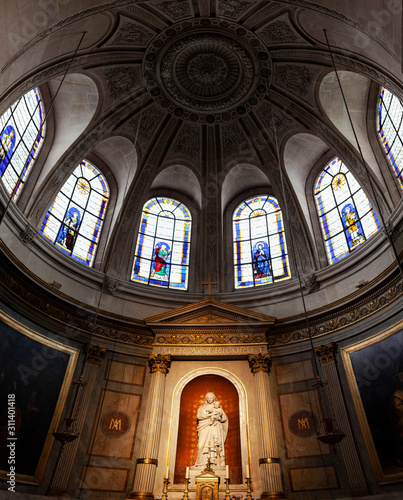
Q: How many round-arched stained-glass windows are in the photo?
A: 6